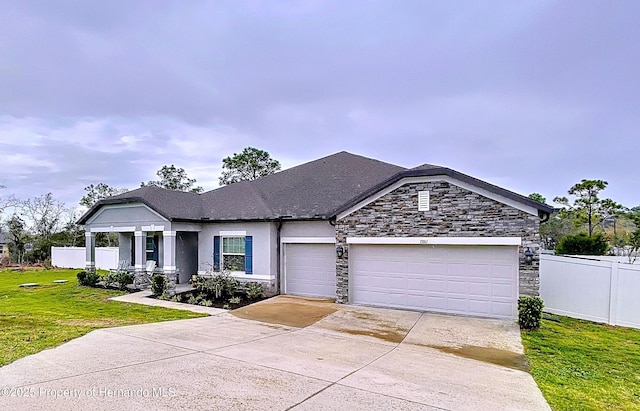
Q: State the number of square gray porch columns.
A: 3